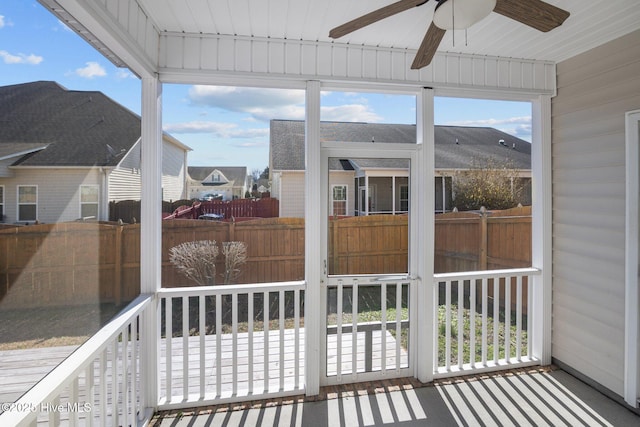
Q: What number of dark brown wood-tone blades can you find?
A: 3